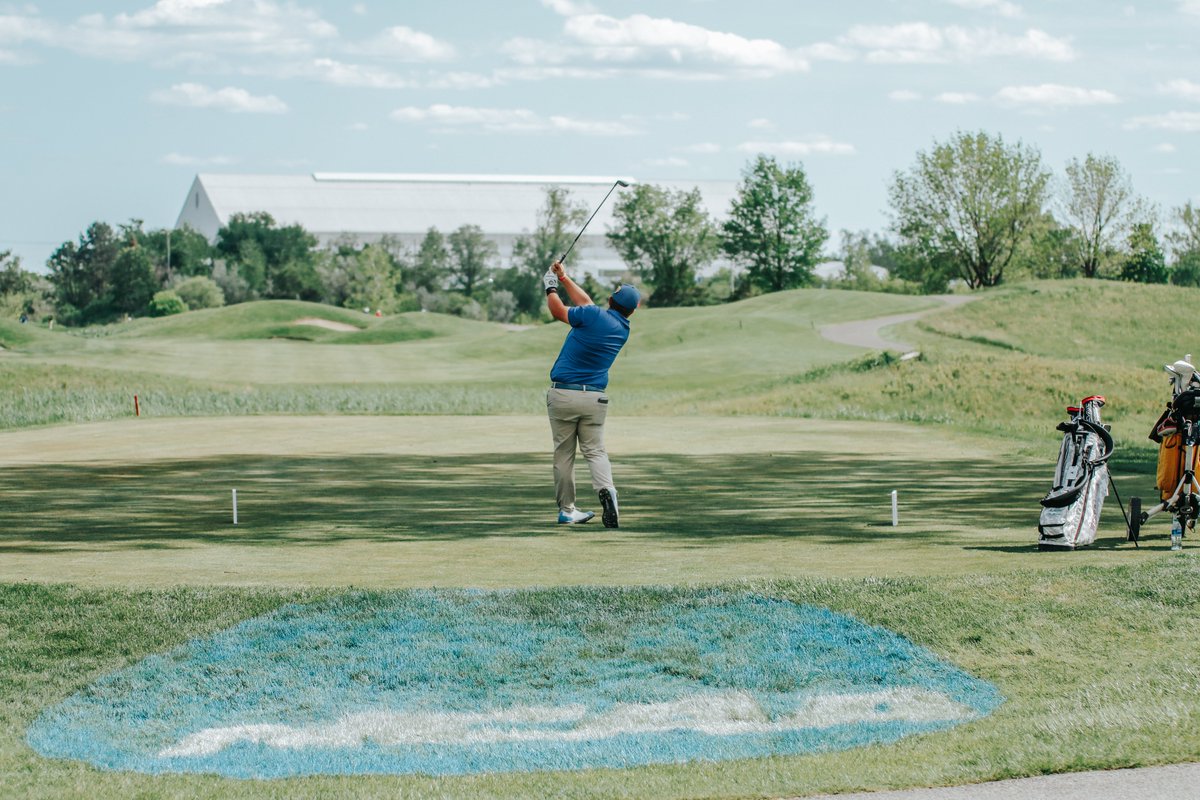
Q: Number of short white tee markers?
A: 2